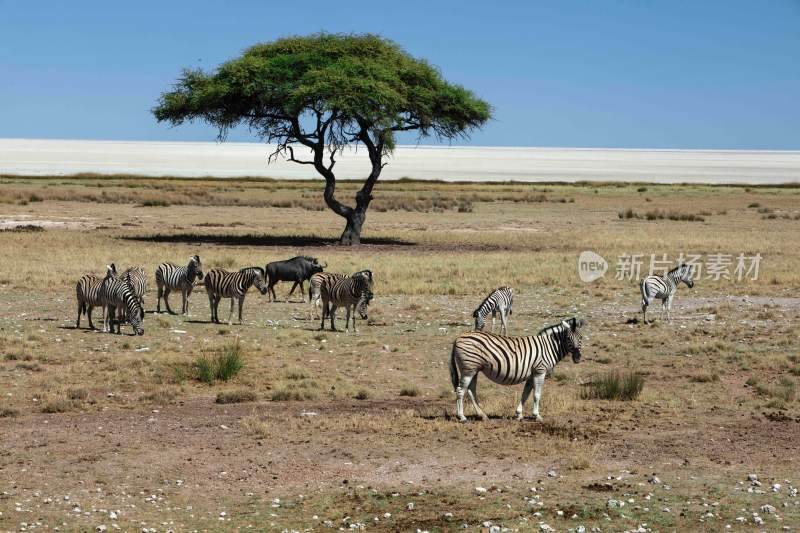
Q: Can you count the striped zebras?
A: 10